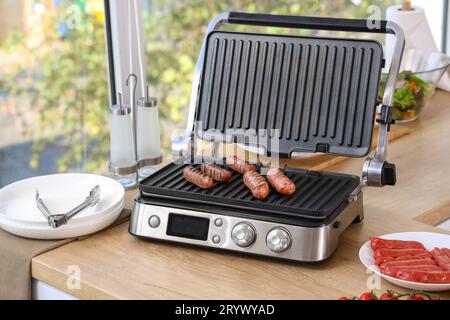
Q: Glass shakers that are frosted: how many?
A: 2